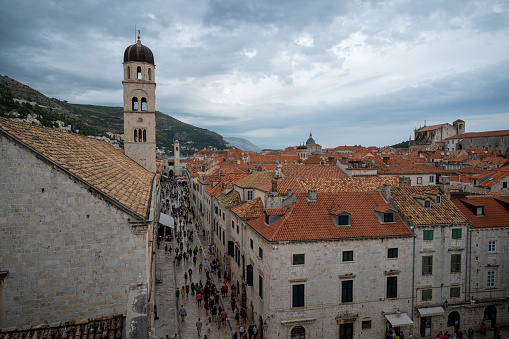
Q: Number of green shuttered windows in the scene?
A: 6